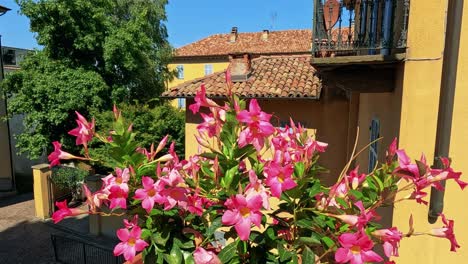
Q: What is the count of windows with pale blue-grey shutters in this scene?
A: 3